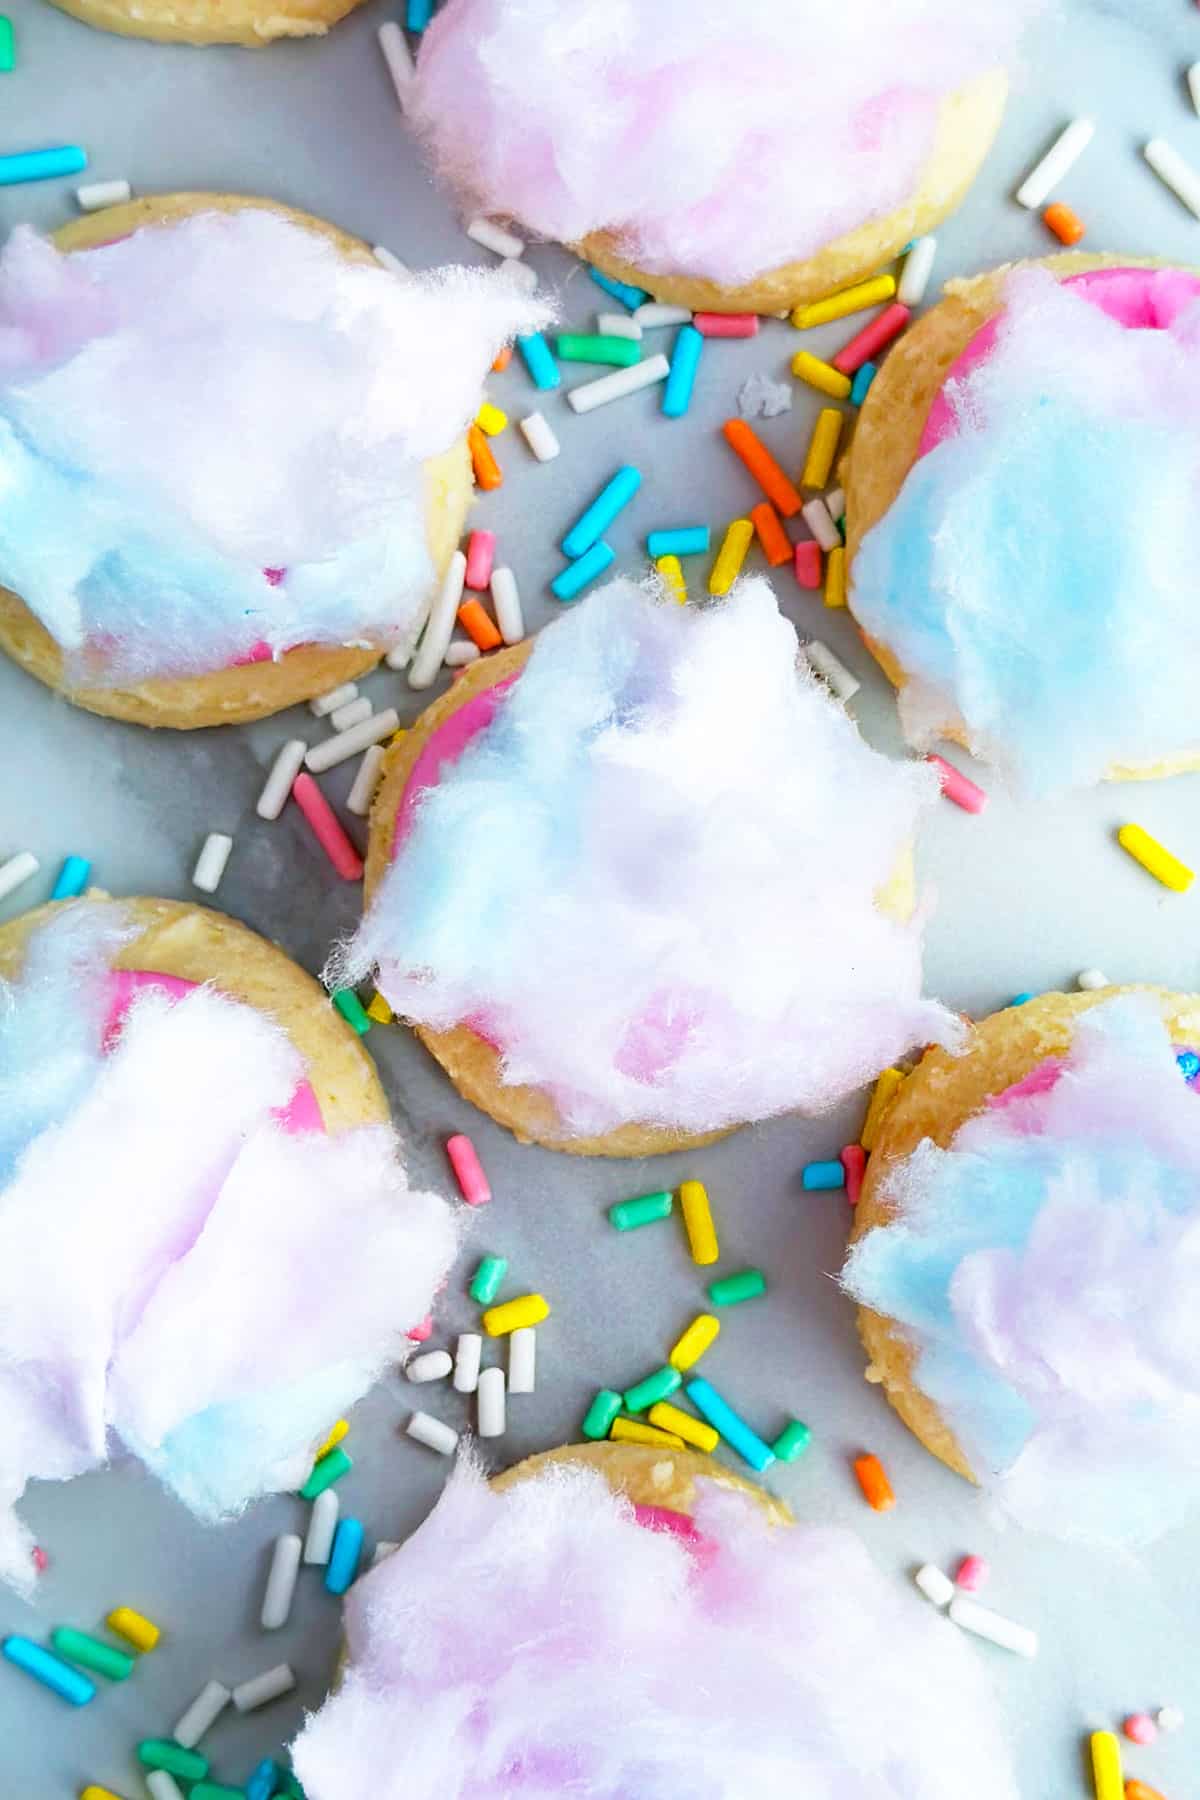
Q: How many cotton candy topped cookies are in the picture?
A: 7